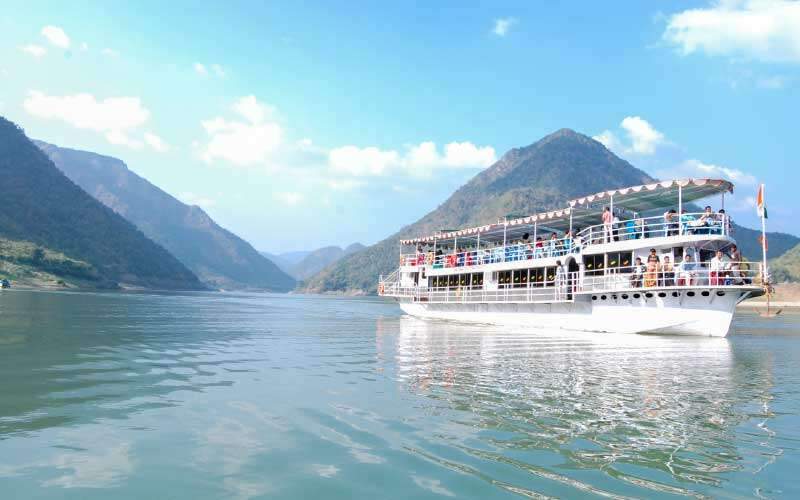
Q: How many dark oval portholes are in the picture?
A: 11